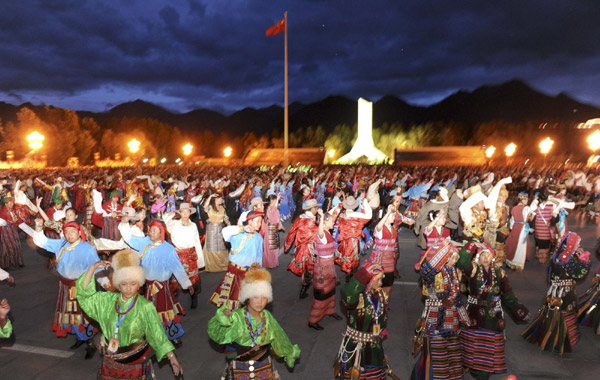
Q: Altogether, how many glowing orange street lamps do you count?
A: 8